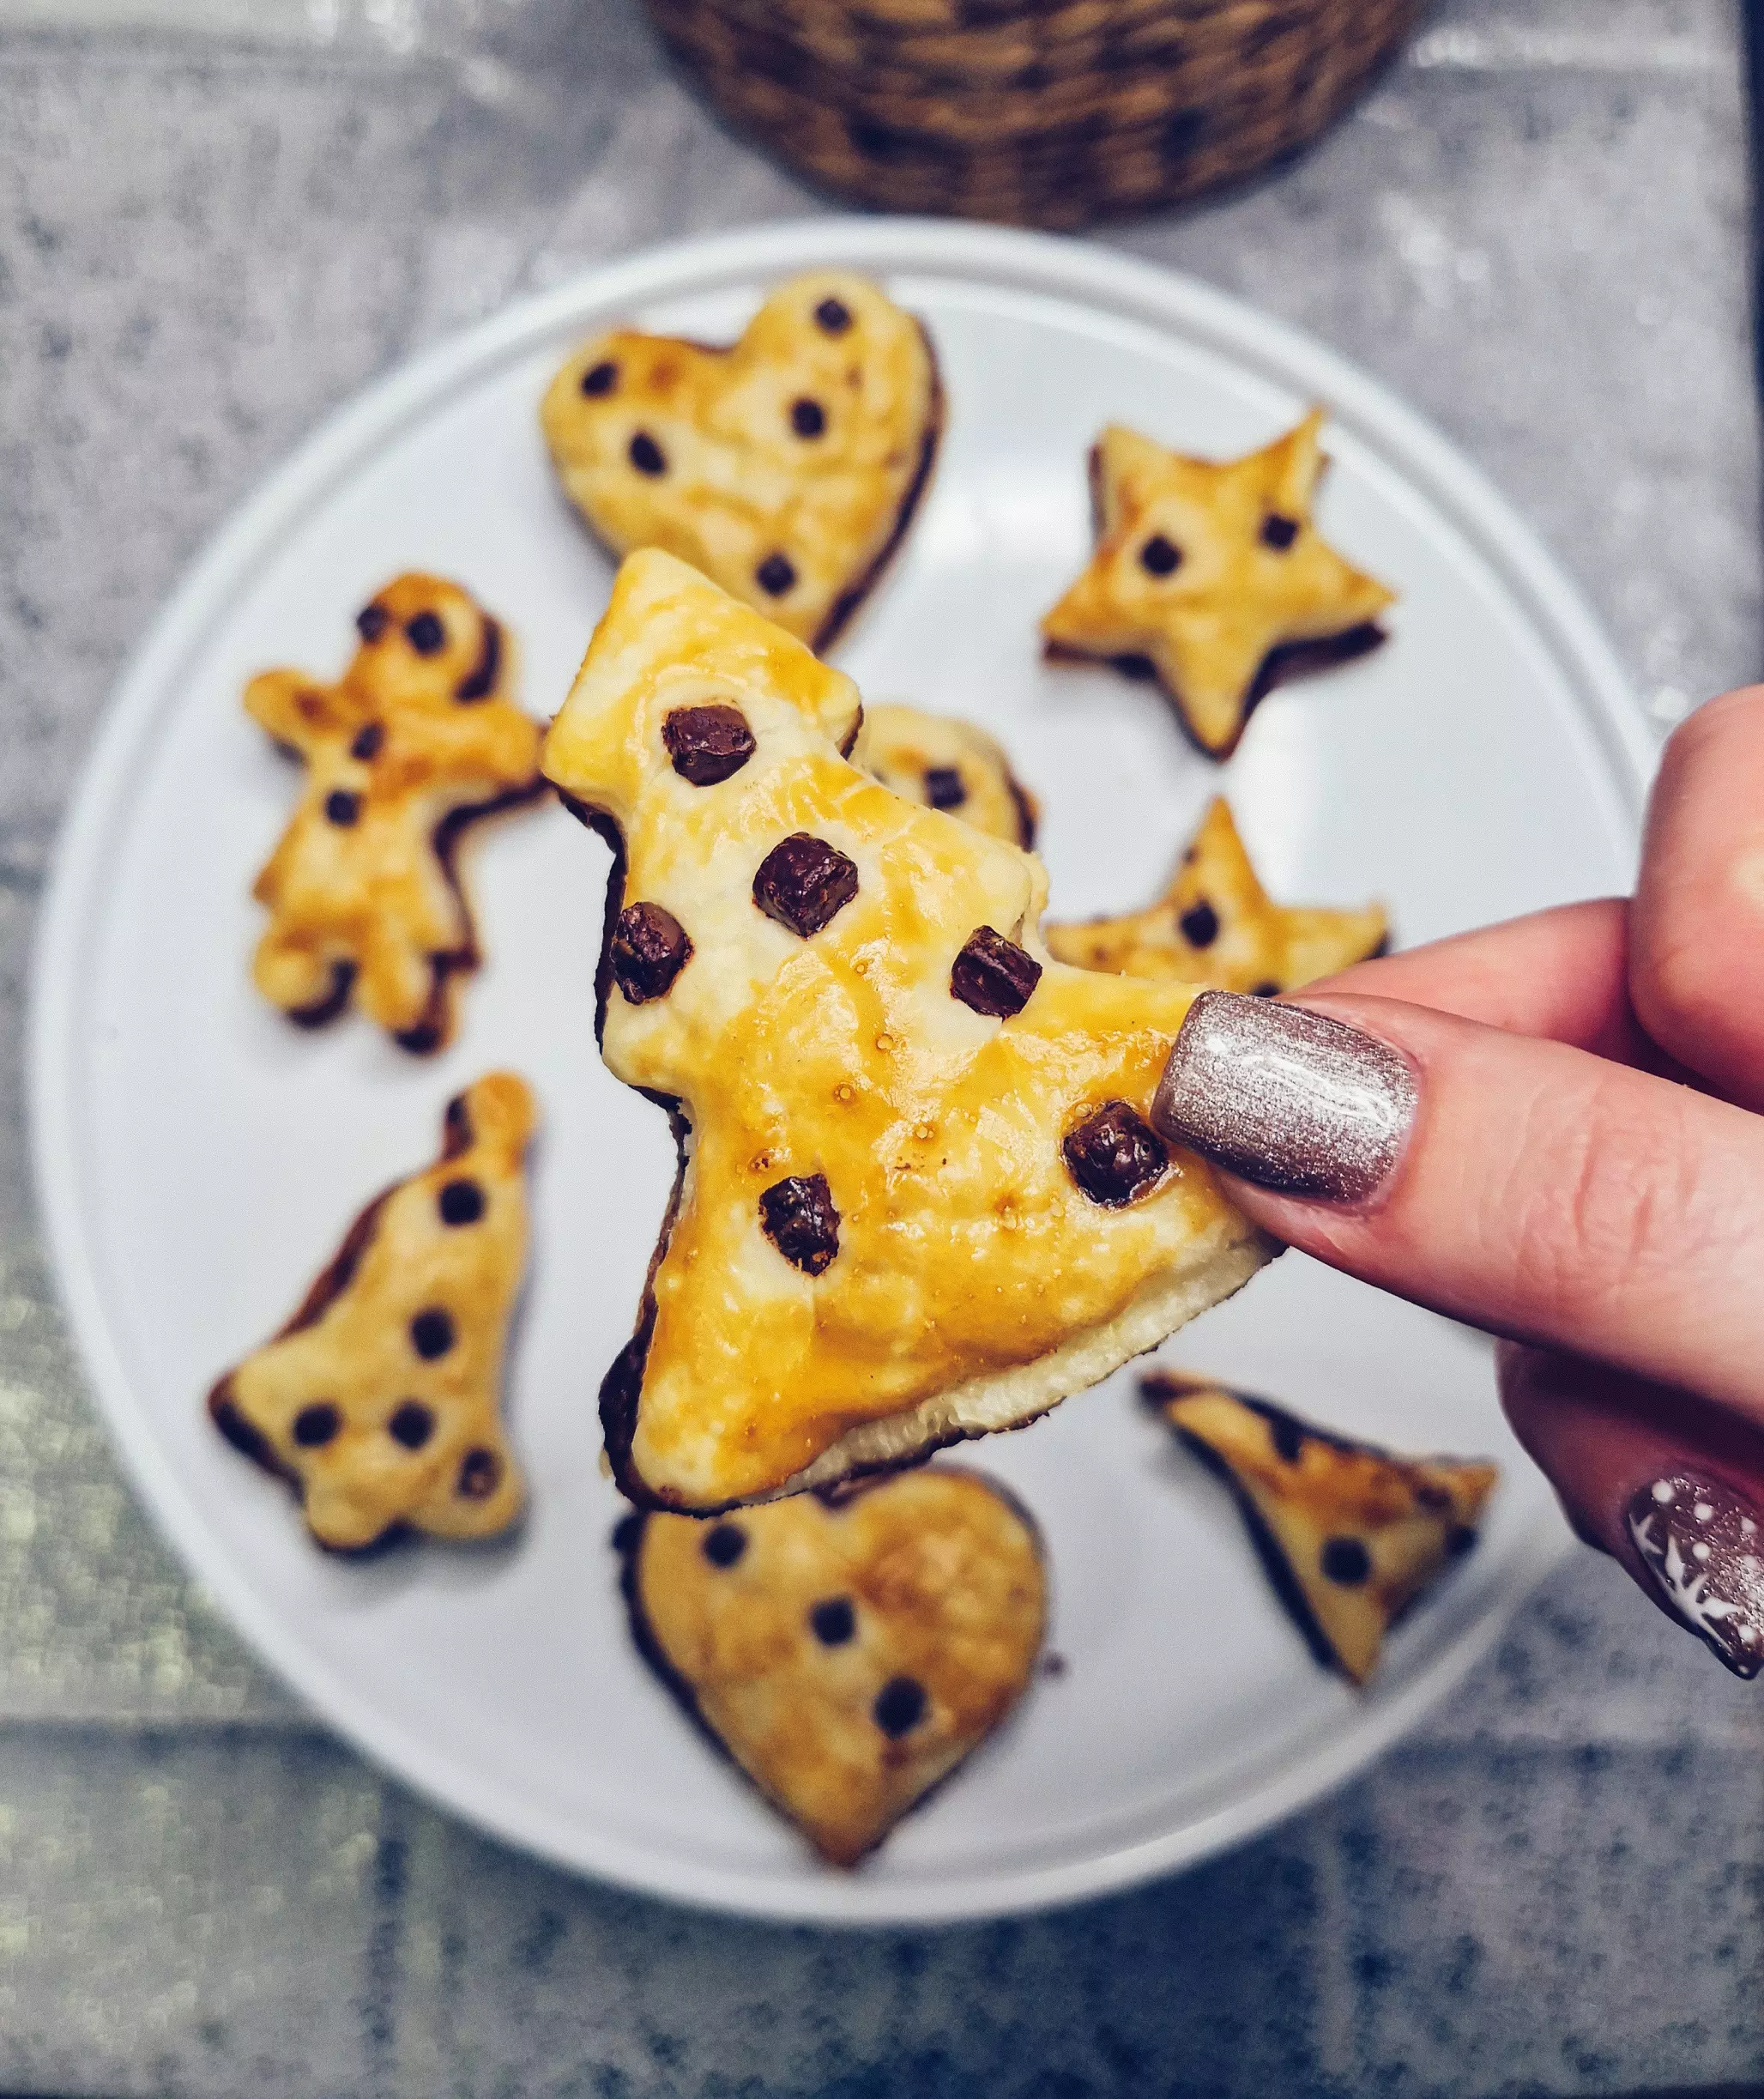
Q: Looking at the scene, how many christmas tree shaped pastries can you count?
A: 1